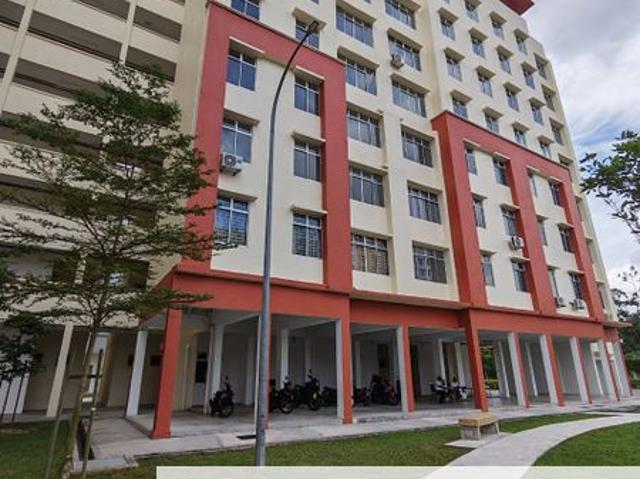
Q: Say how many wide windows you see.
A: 11